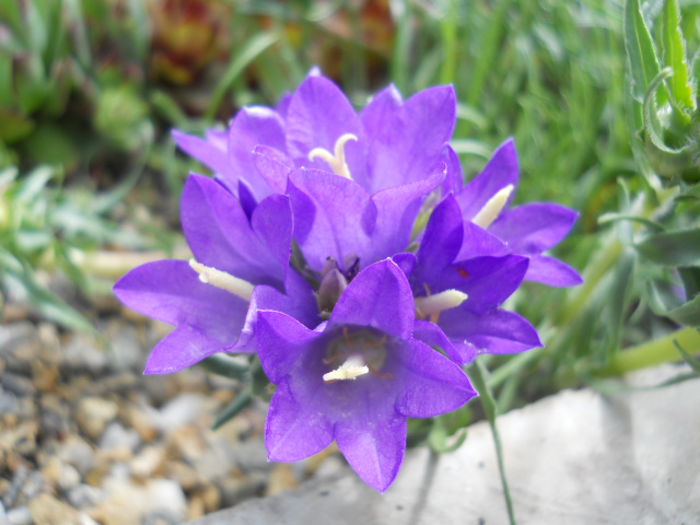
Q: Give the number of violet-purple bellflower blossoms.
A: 6